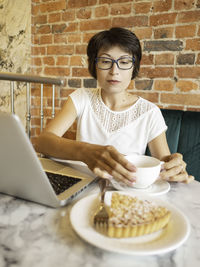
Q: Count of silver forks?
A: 1